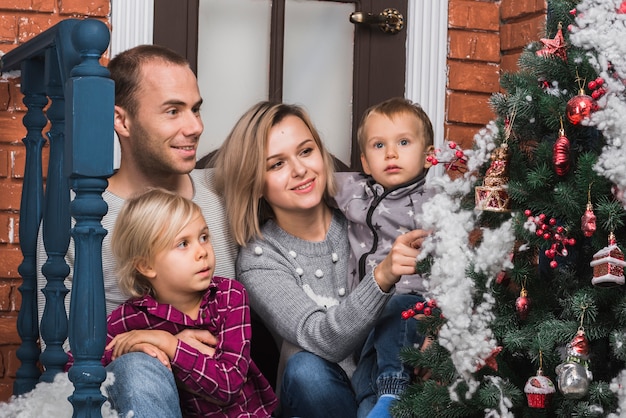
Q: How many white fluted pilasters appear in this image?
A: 2